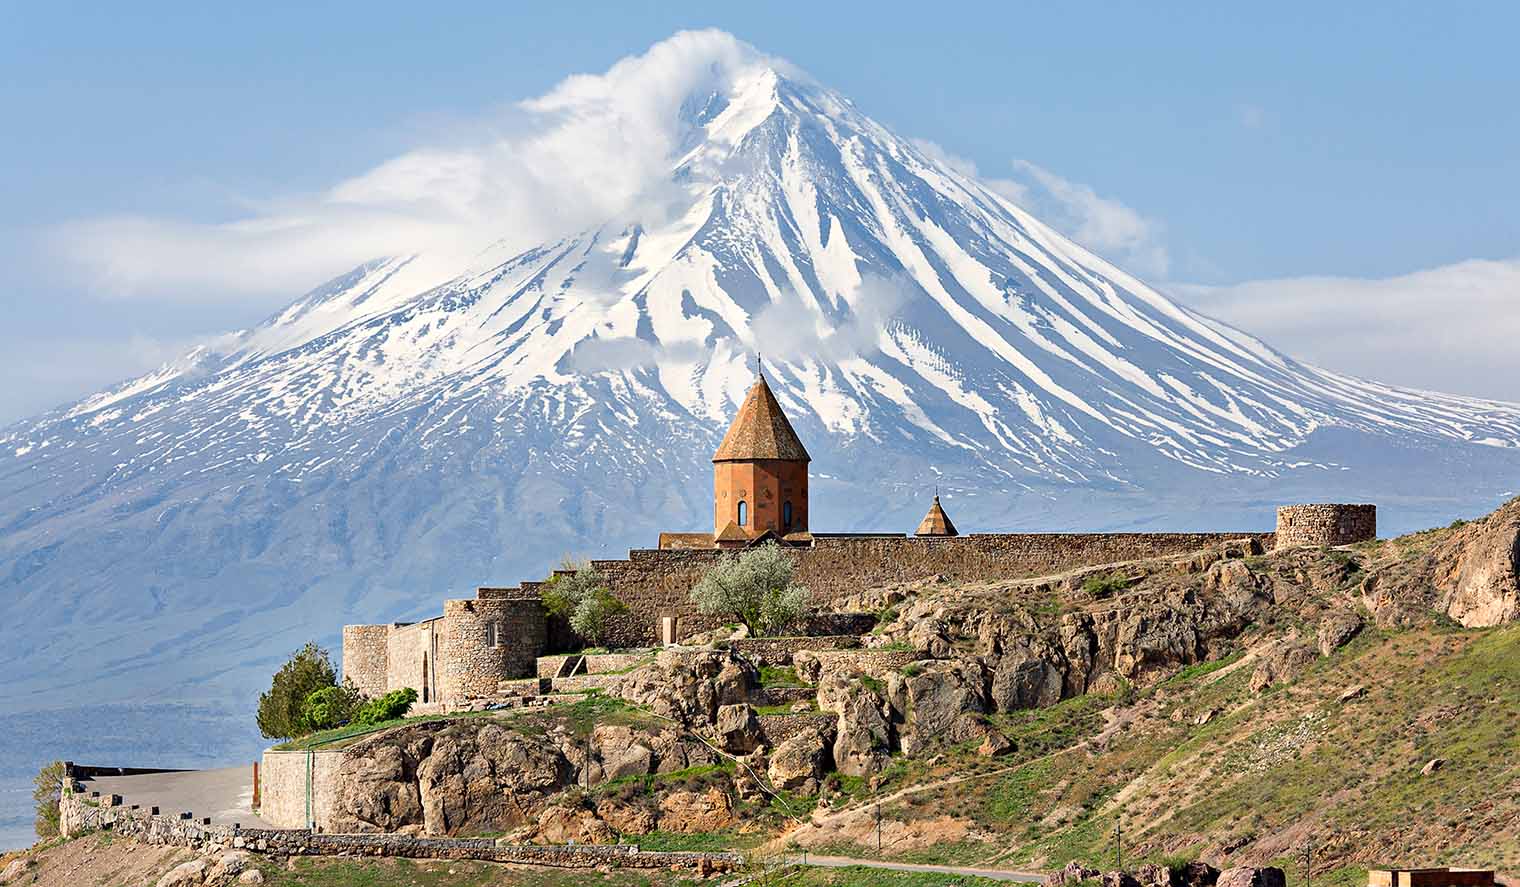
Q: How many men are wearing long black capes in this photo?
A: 0